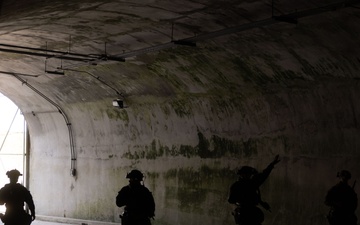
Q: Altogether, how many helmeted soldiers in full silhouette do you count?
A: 4